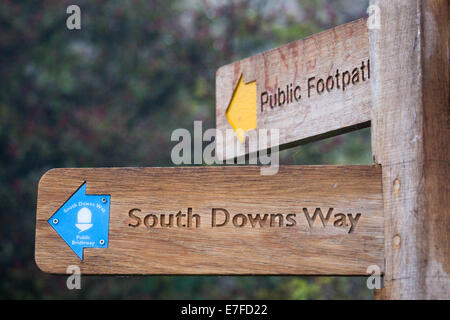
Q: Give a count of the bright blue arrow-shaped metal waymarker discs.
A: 1